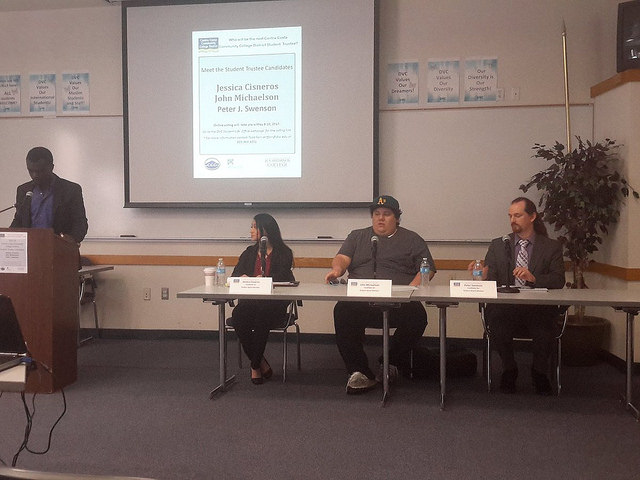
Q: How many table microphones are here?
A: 3